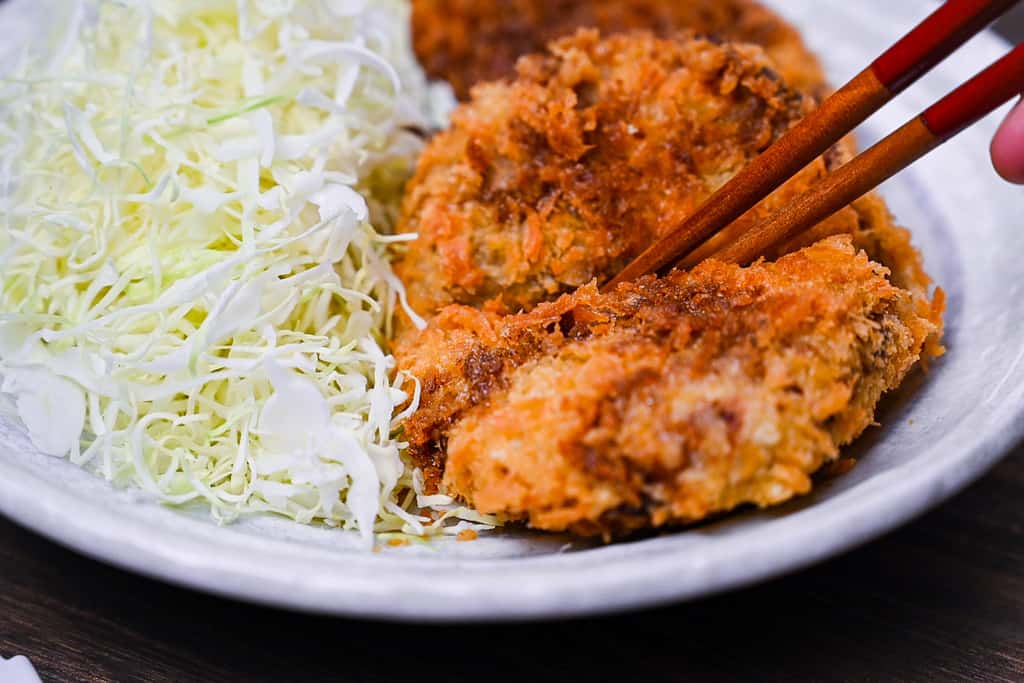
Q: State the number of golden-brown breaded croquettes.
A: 3